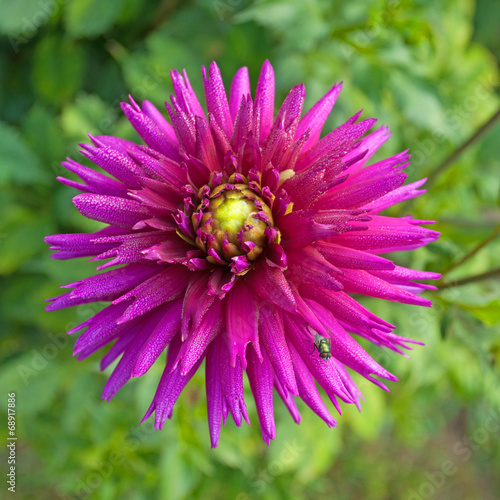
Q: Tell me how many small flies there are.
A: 1